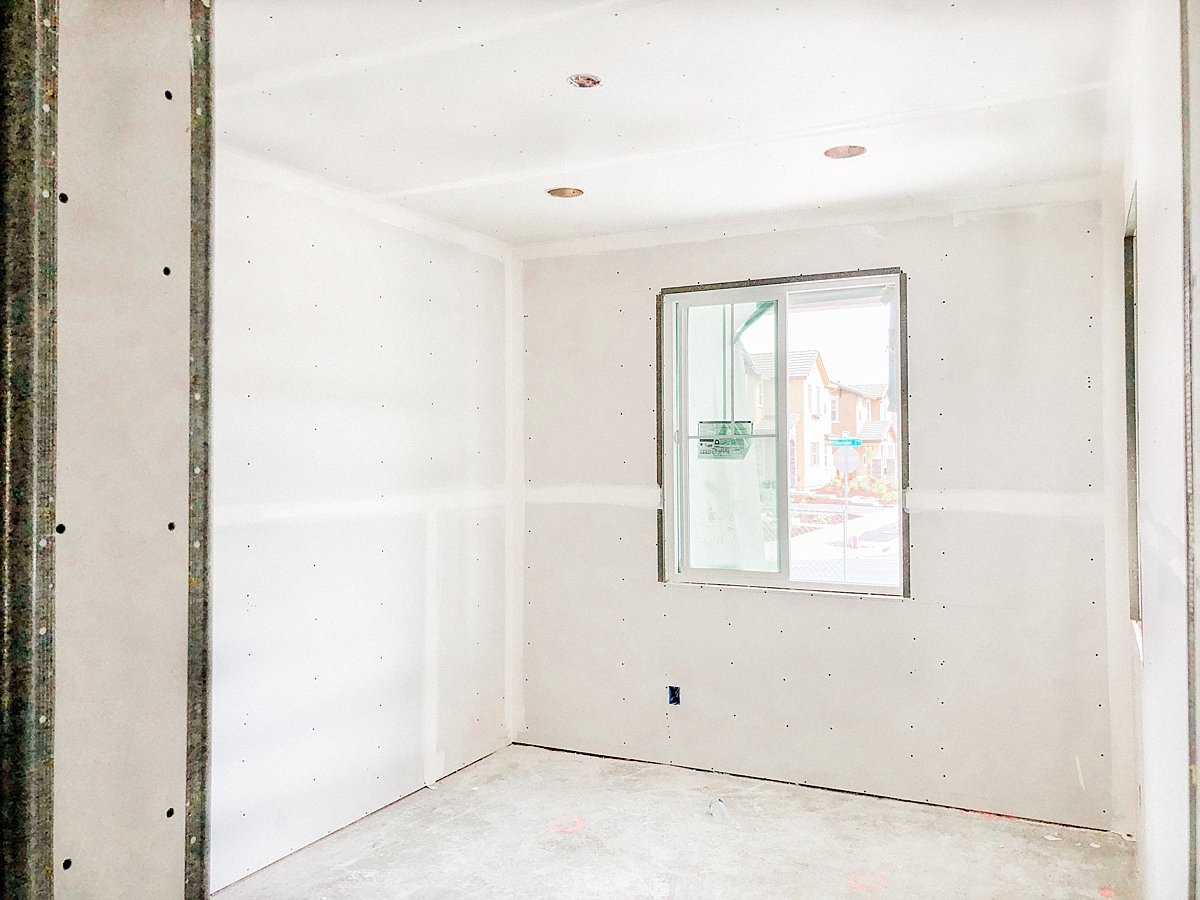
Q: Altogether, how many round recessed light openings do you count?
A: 3